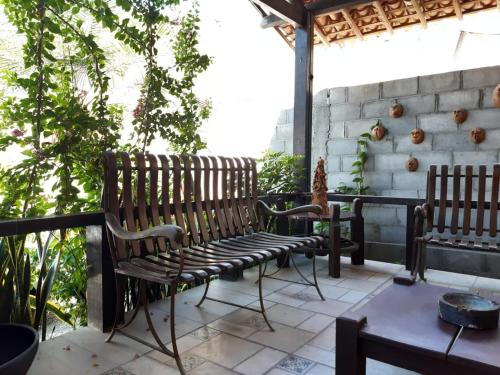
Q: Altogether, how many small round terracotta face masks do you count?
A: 7